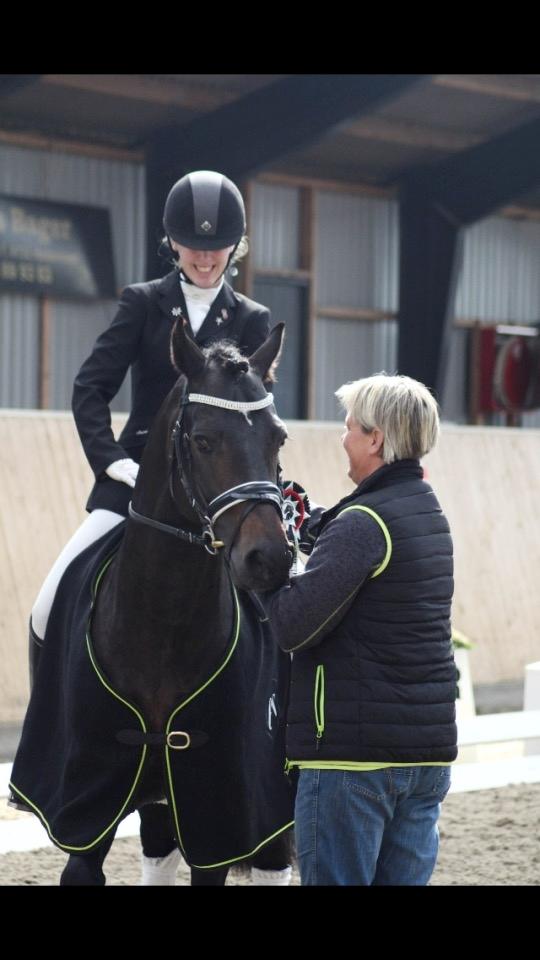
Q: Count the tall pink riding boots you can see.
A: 0